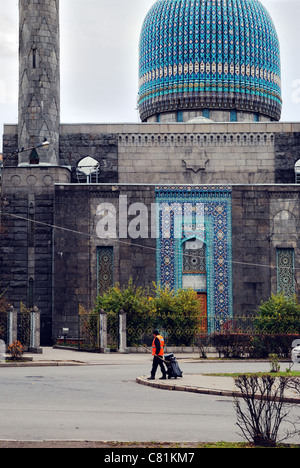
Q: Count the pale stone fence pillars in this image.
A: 4